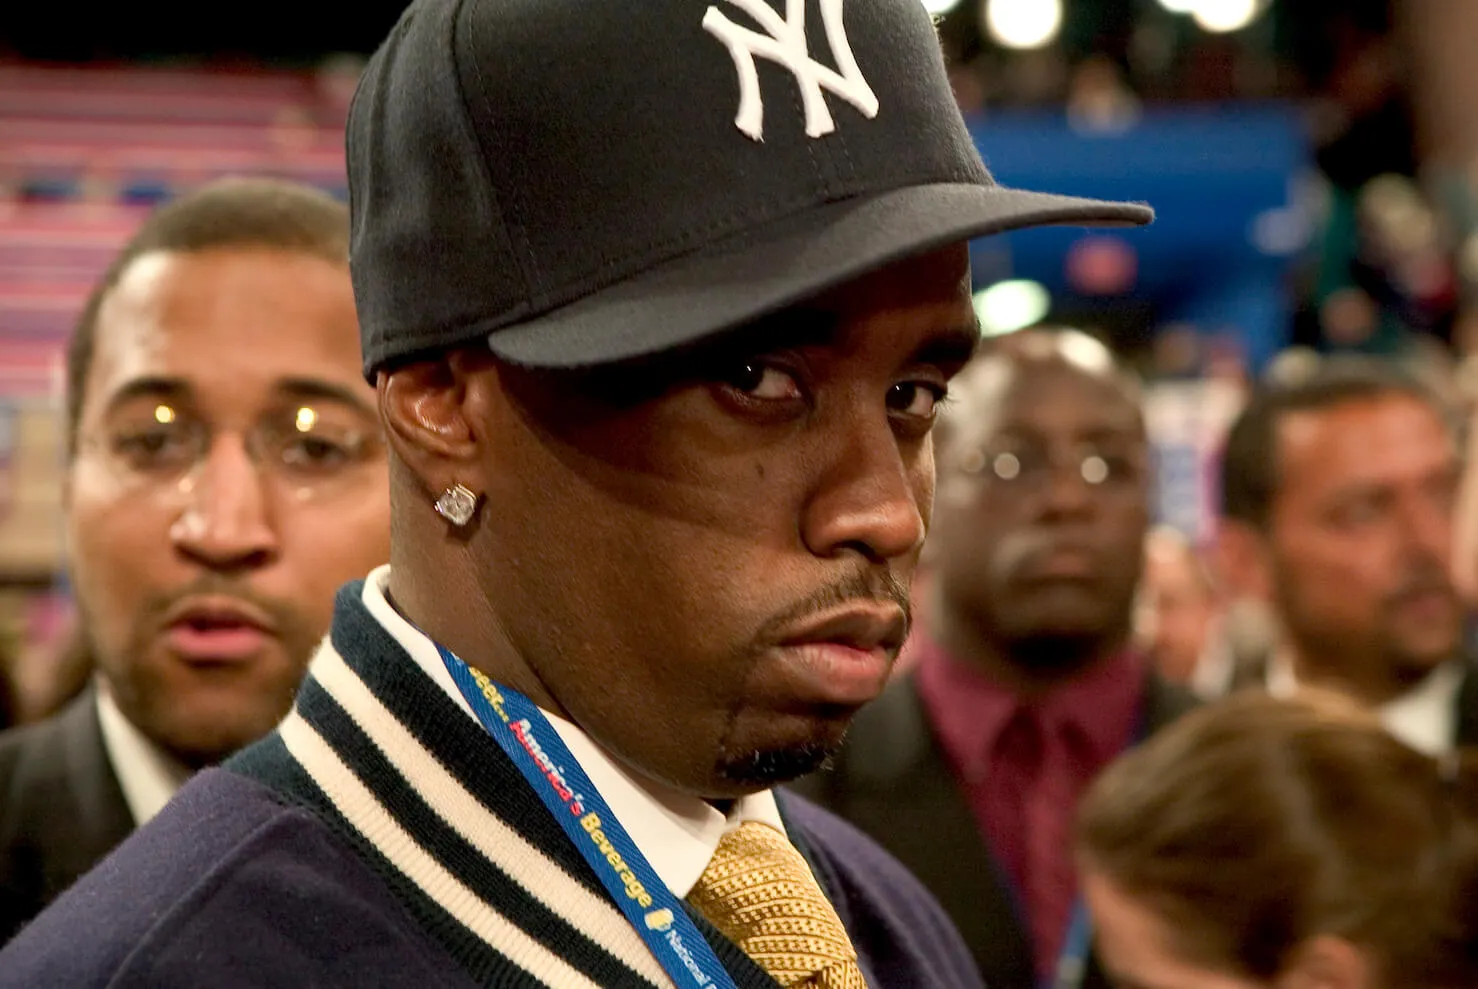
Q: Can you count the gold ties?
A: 1